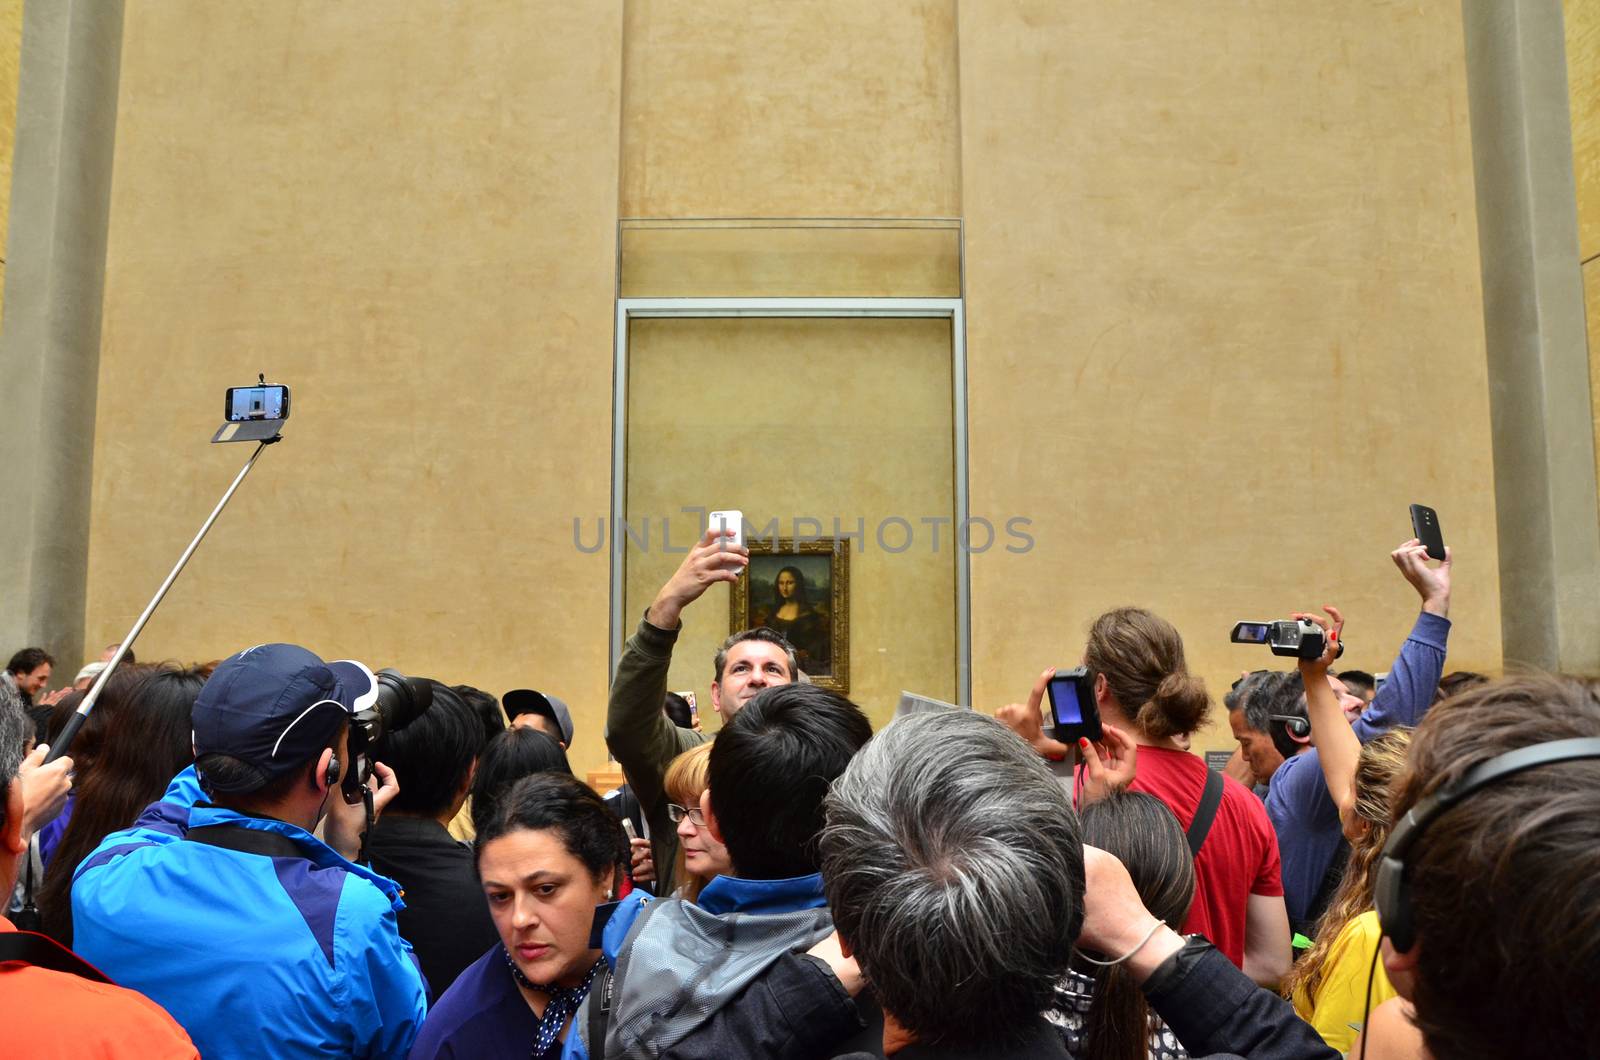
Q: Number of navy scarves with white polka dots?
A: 1